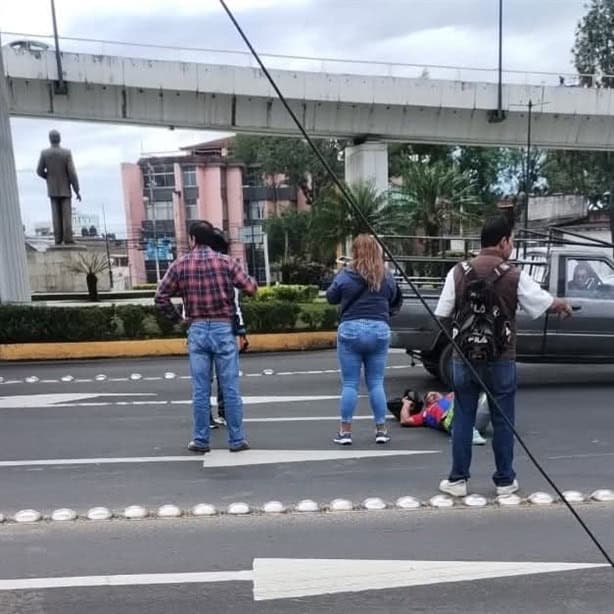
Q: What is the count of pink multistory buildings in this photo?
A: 1